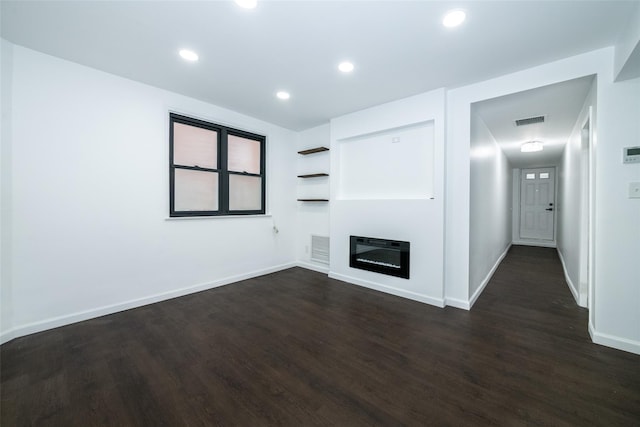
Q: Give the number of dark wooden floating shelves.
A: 3